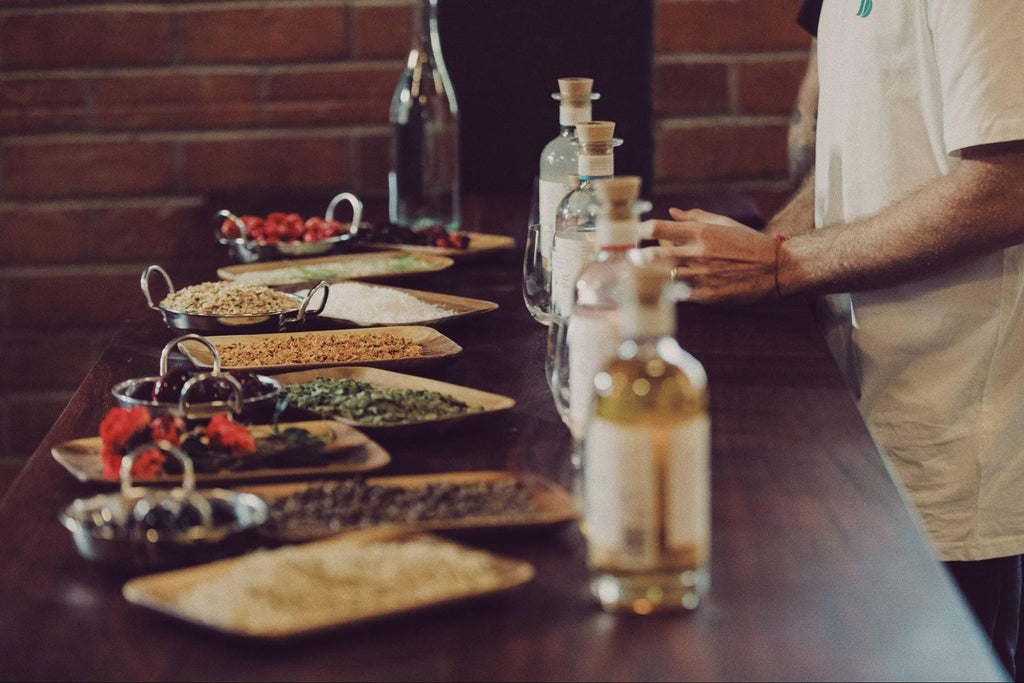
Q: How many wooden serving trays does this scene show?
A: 8